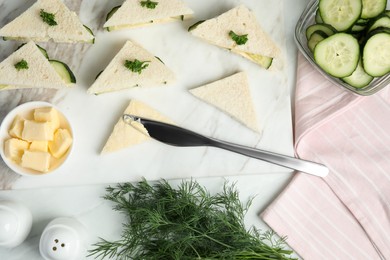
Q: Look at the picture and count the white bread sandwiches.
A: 5